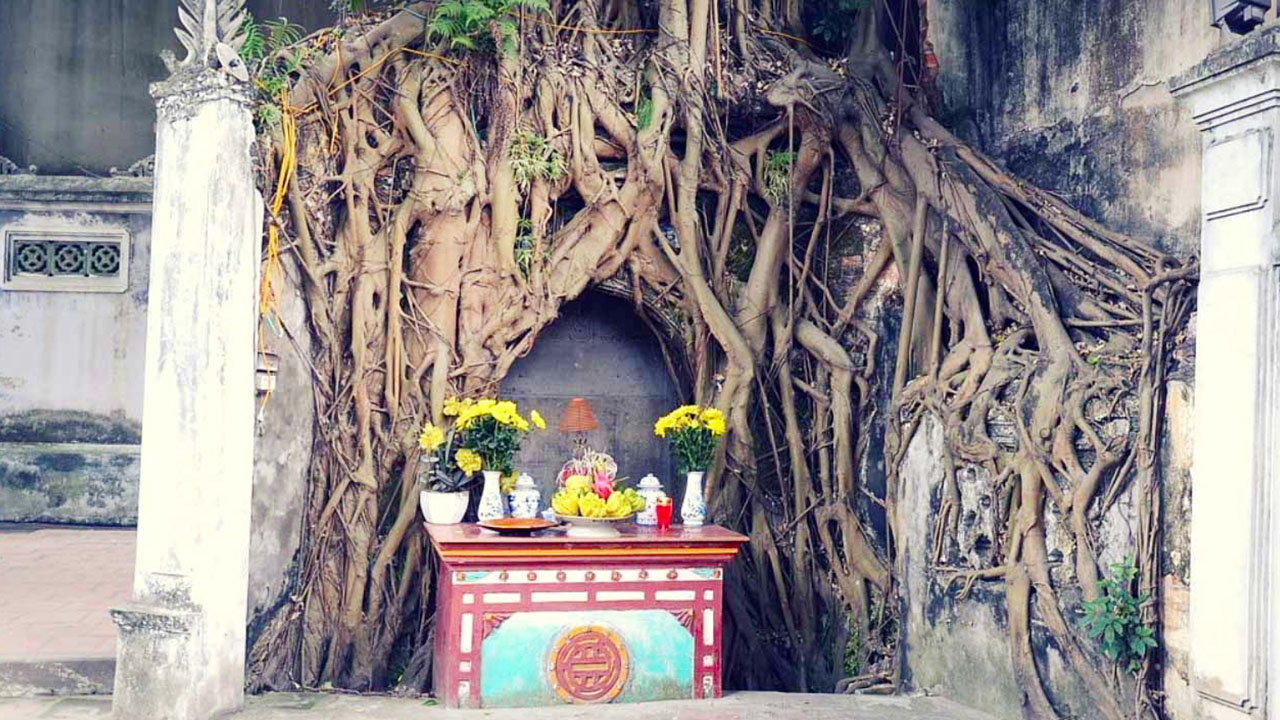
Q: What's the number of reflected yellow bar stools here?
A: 0